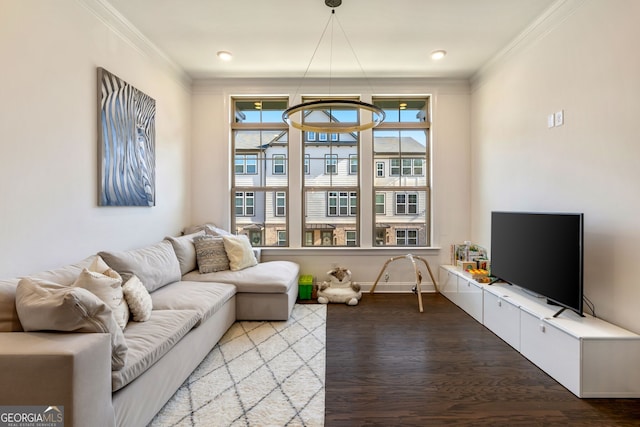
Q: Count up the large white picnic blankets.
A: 0